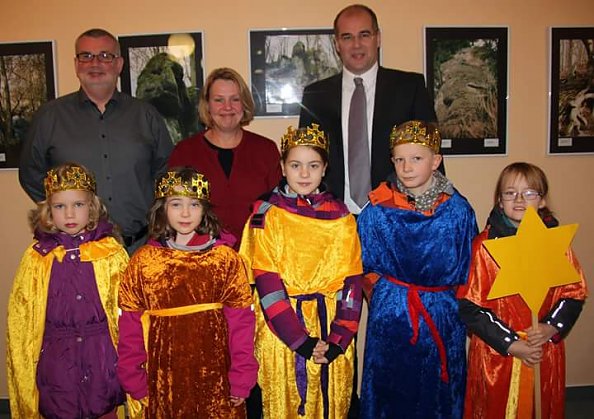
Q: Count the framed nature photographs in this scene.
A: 5